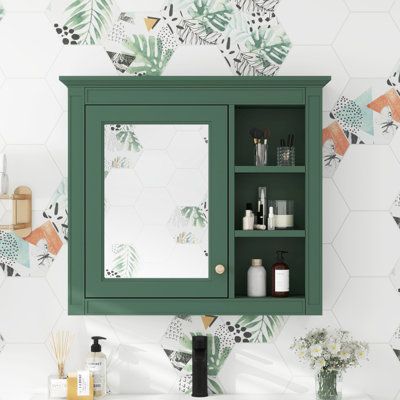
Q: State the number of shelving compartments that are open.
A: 3